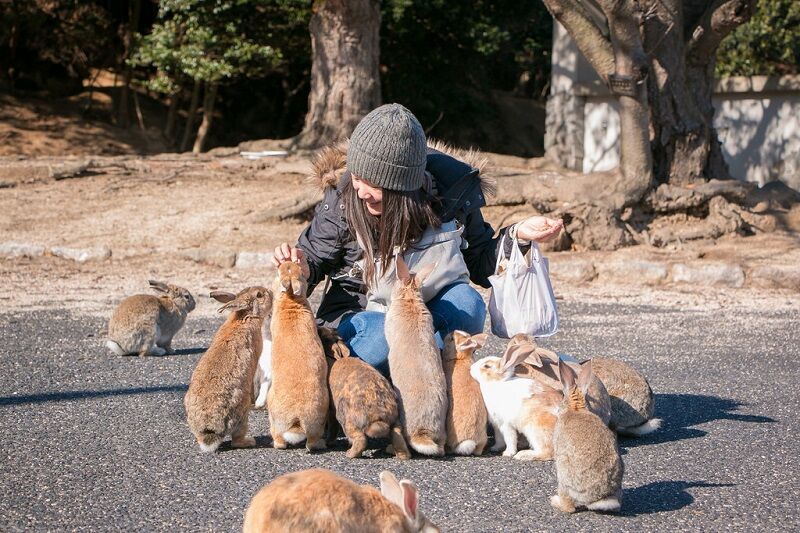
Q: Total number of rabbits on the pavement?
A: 12